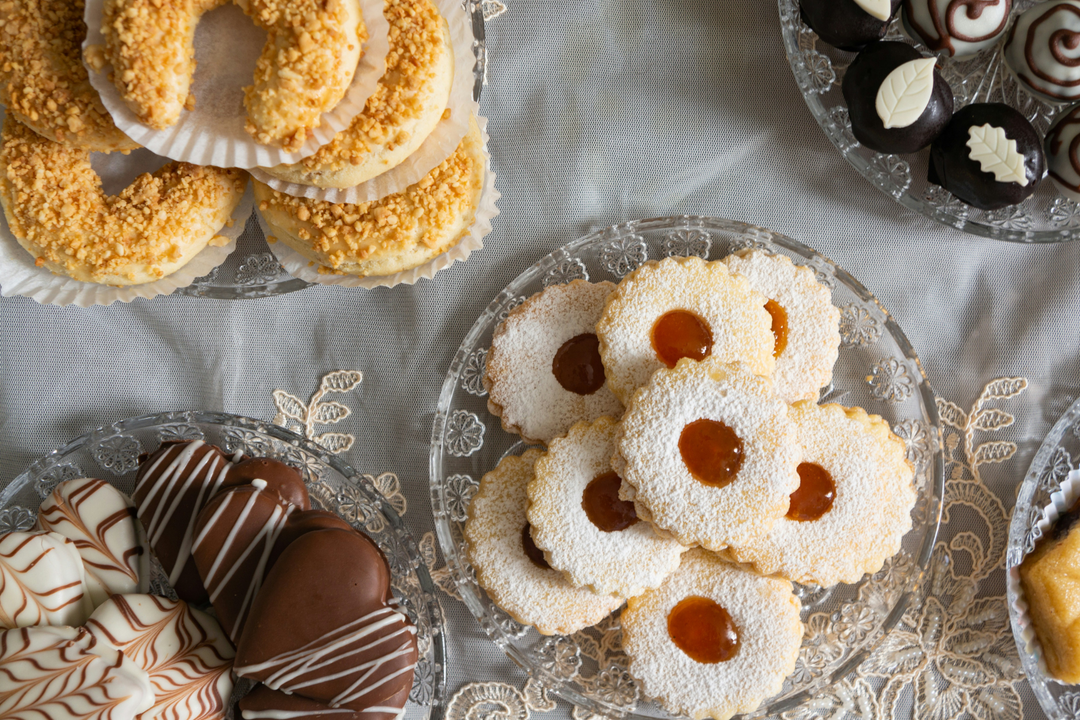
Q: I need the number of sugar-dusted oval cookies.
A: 8